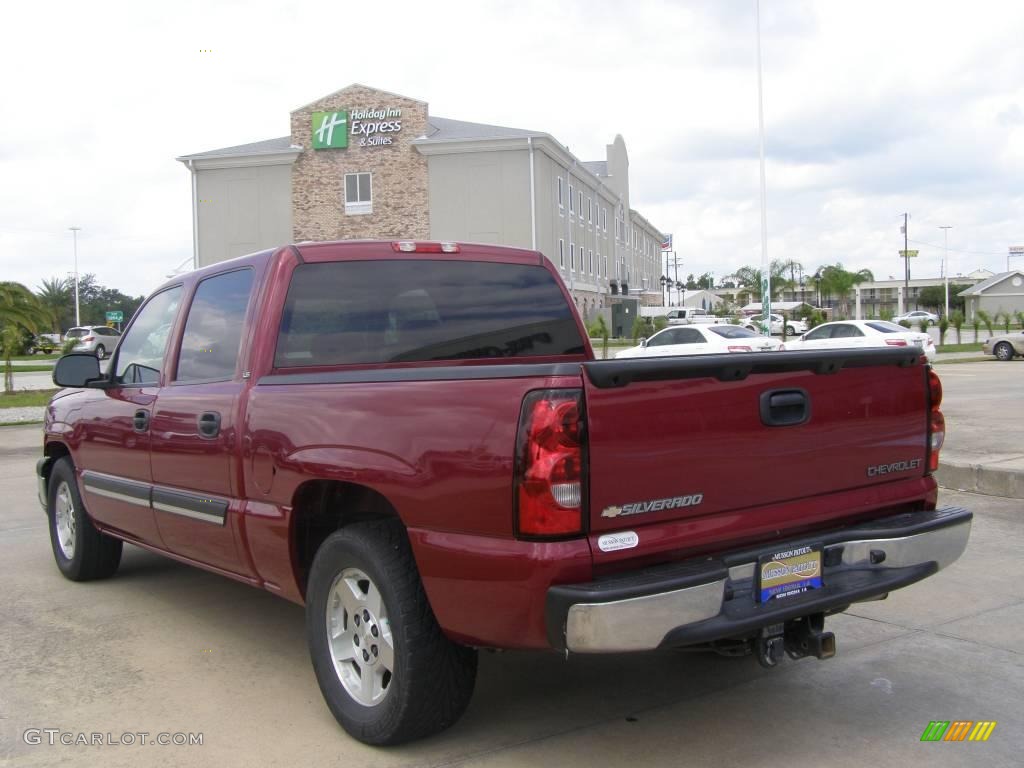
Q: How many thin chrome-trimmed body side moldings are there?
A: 2